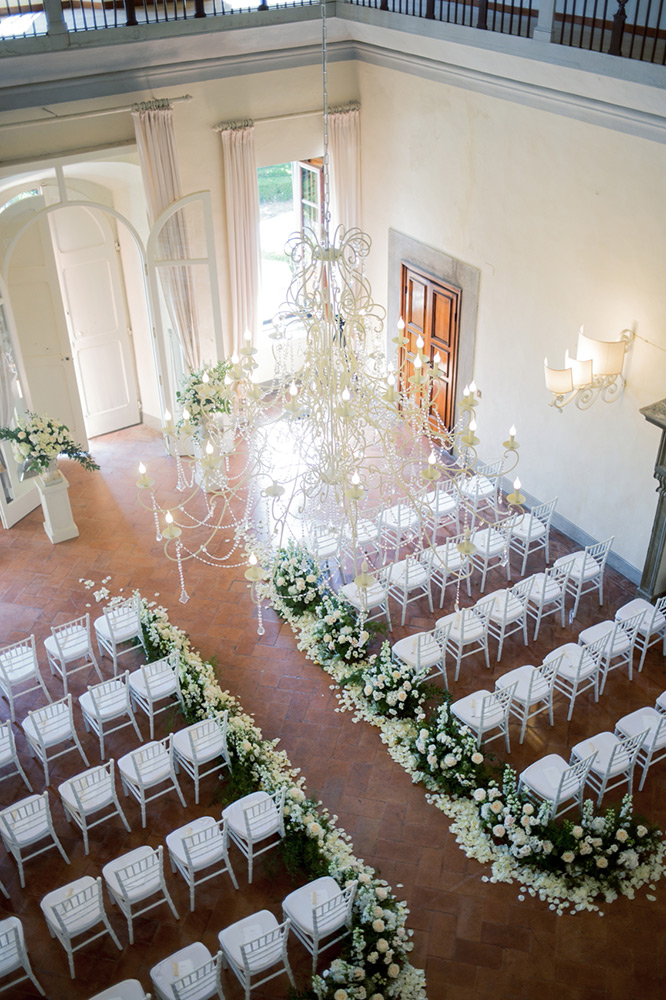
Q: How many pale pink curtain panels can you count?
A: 3